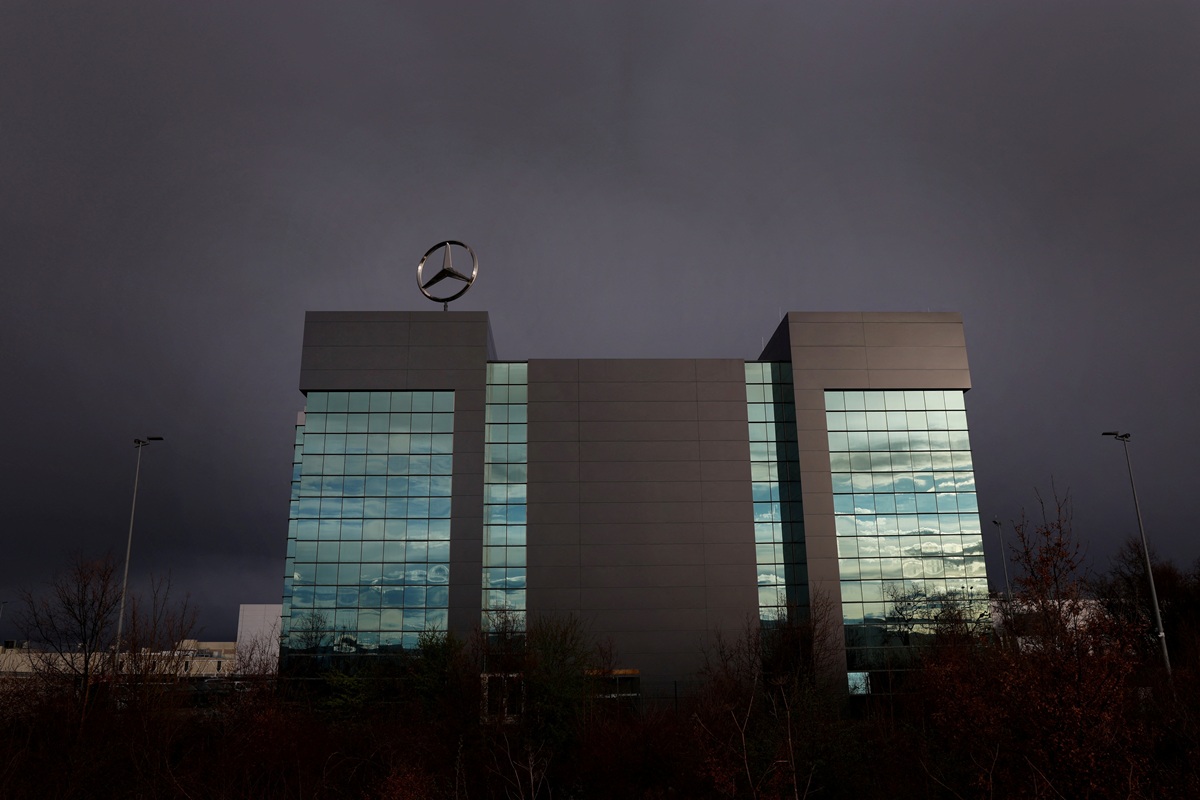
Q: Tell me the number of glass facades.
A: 4